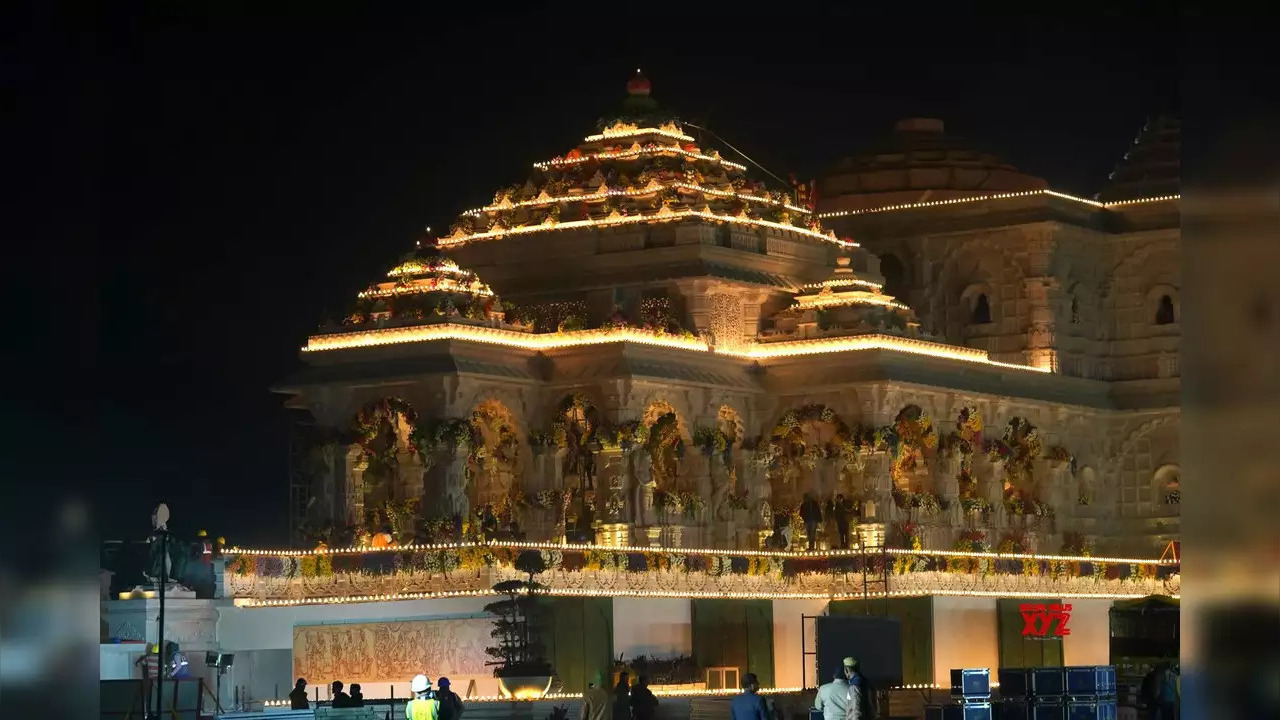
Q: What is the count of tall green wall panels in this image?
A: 4